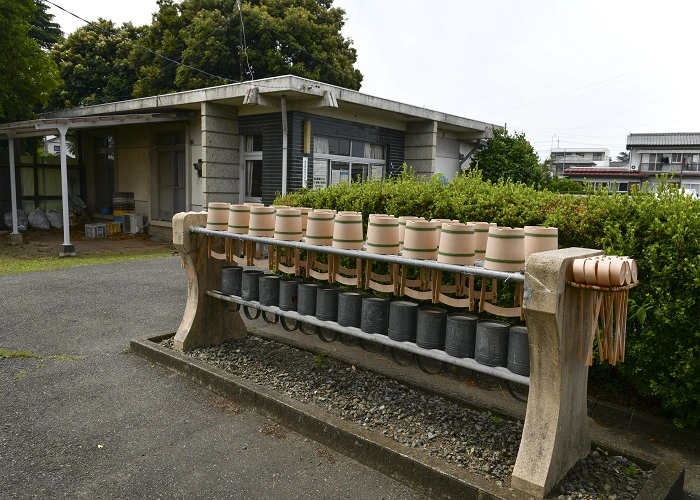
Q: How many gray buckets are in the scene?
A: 13